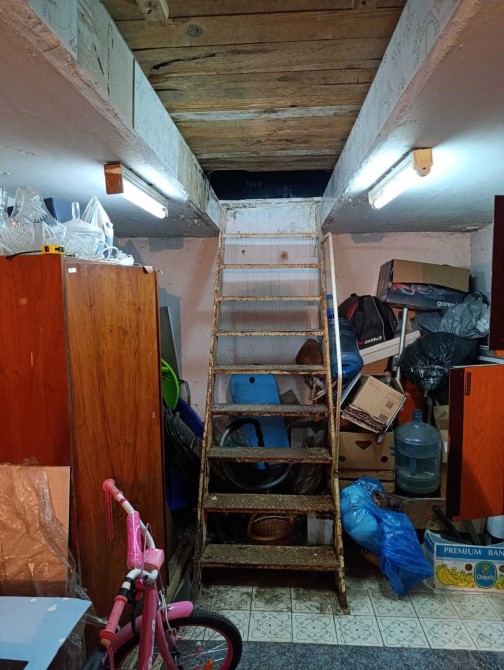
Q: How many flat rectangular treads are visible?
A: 9